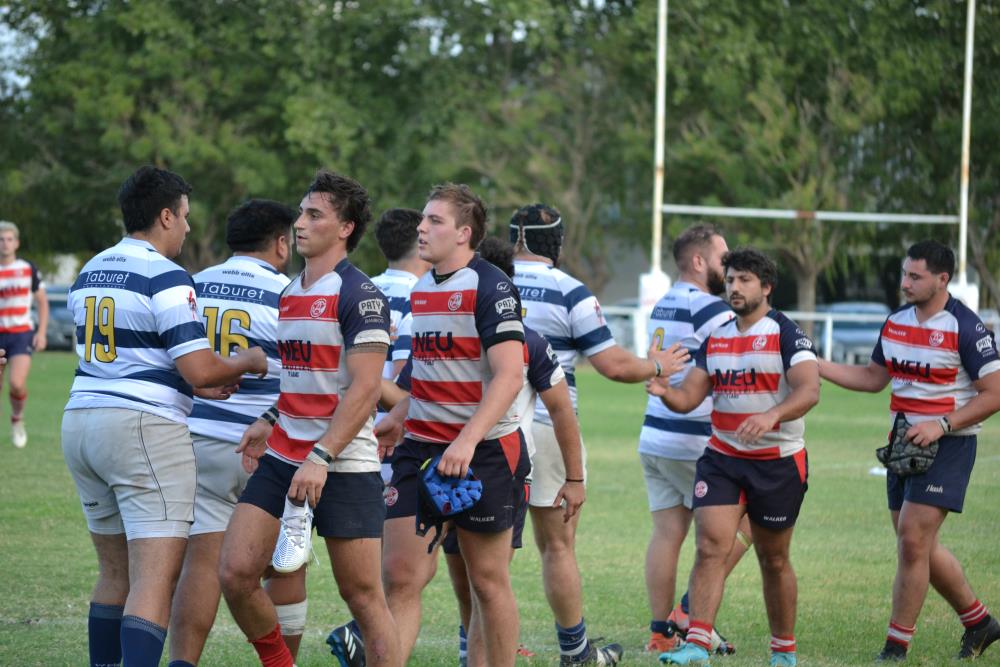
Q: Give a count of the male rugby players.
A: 11